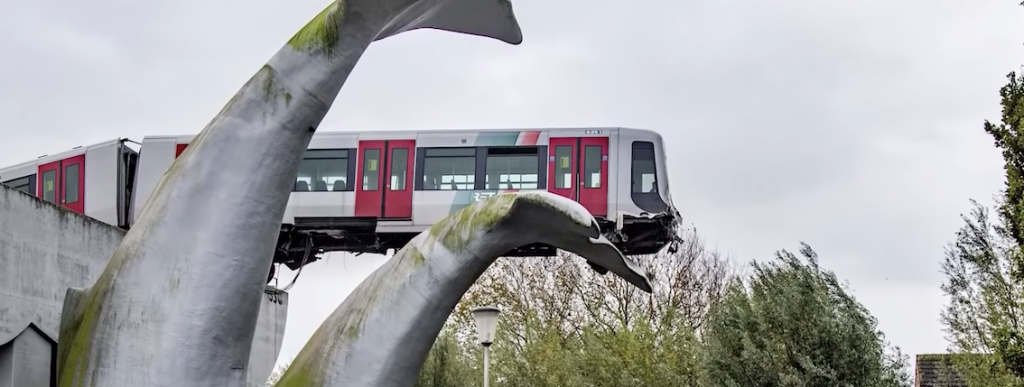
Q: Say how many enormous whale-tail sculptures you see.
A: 2